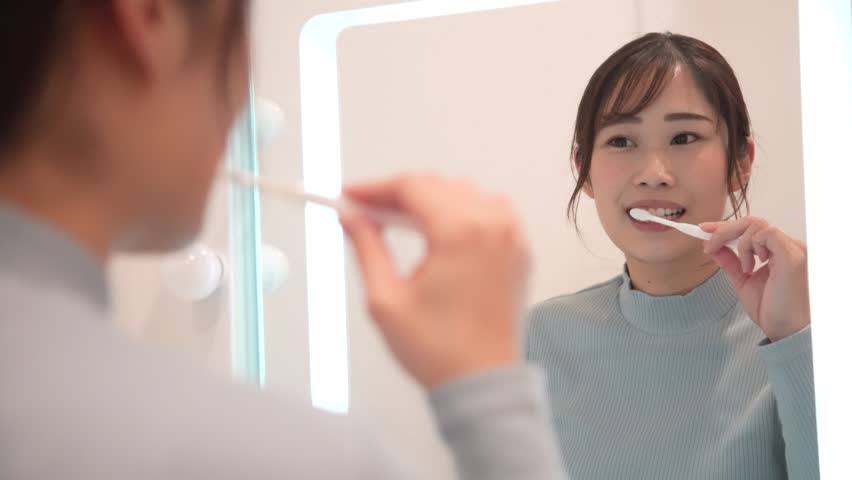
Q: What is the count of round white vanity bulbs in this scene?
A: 3